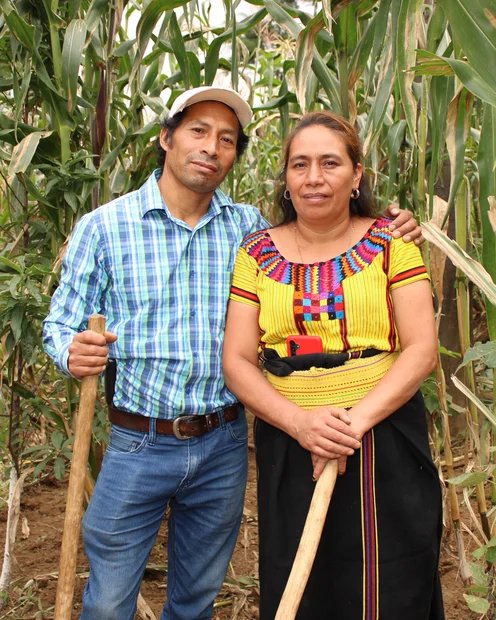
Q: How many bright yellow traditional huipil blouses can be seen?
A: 1